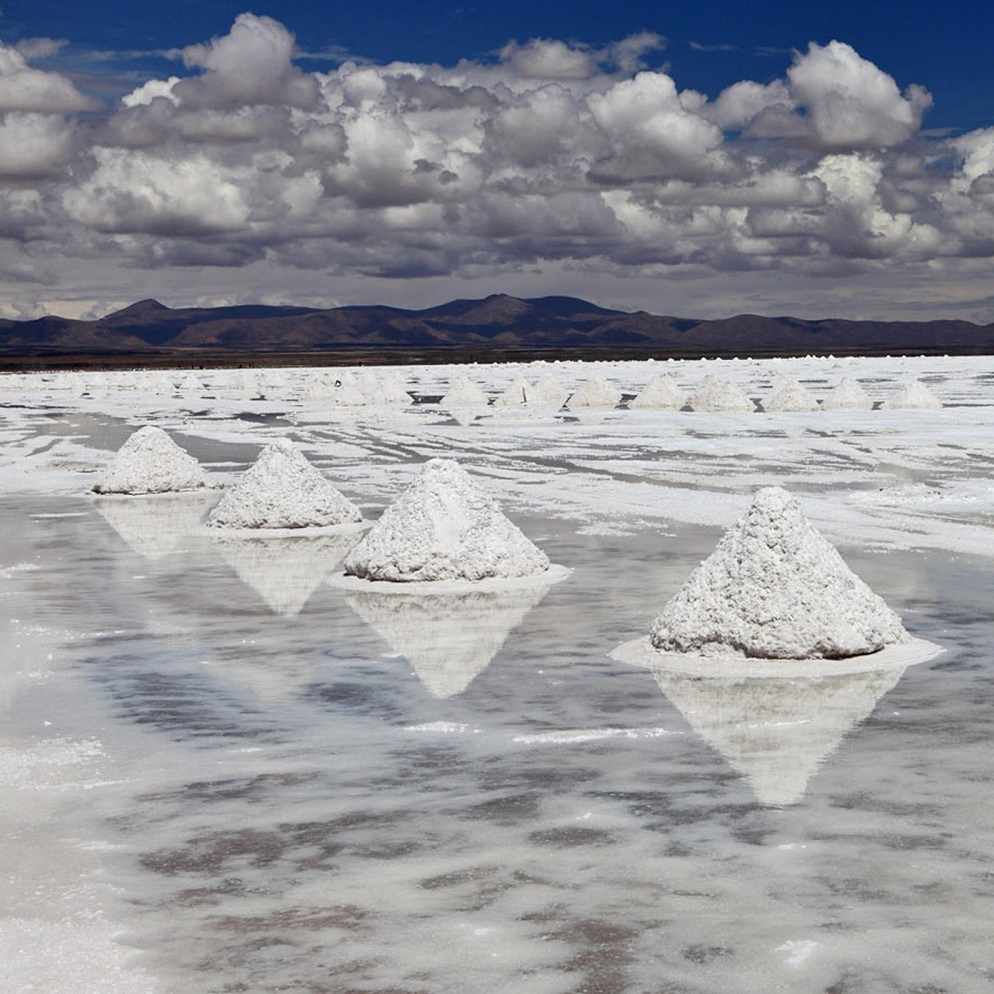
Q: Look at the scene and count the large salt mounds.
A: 4